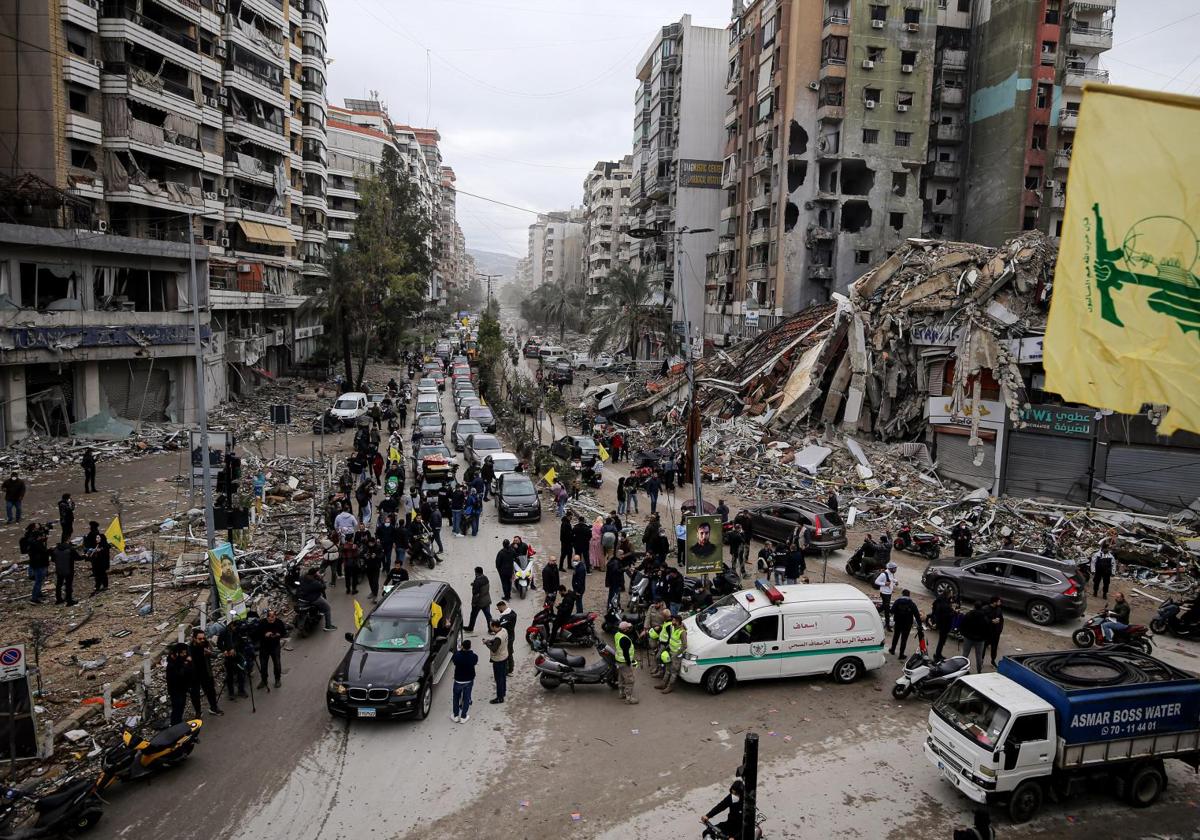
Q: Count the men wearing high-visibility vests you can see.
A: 3